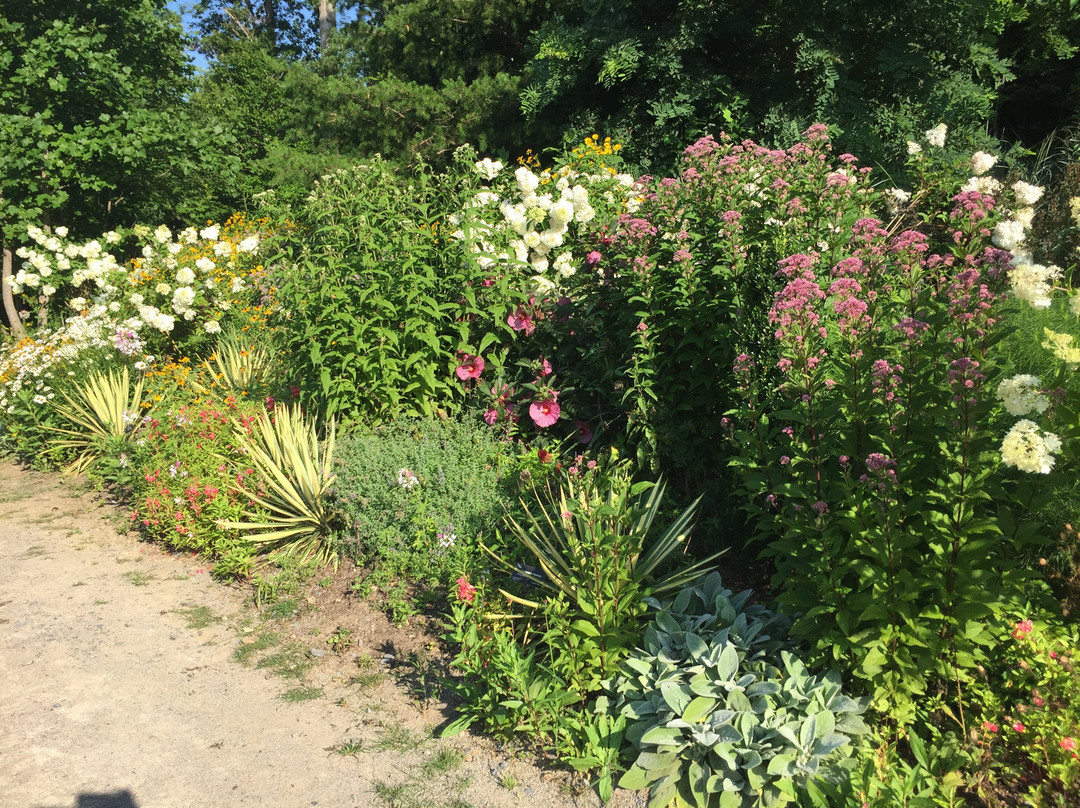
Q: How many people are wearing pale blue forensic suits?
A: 0